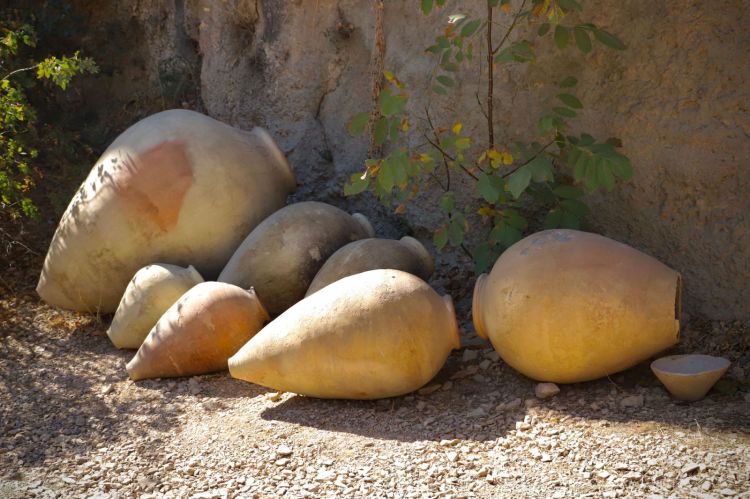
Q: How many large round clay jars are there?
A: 7